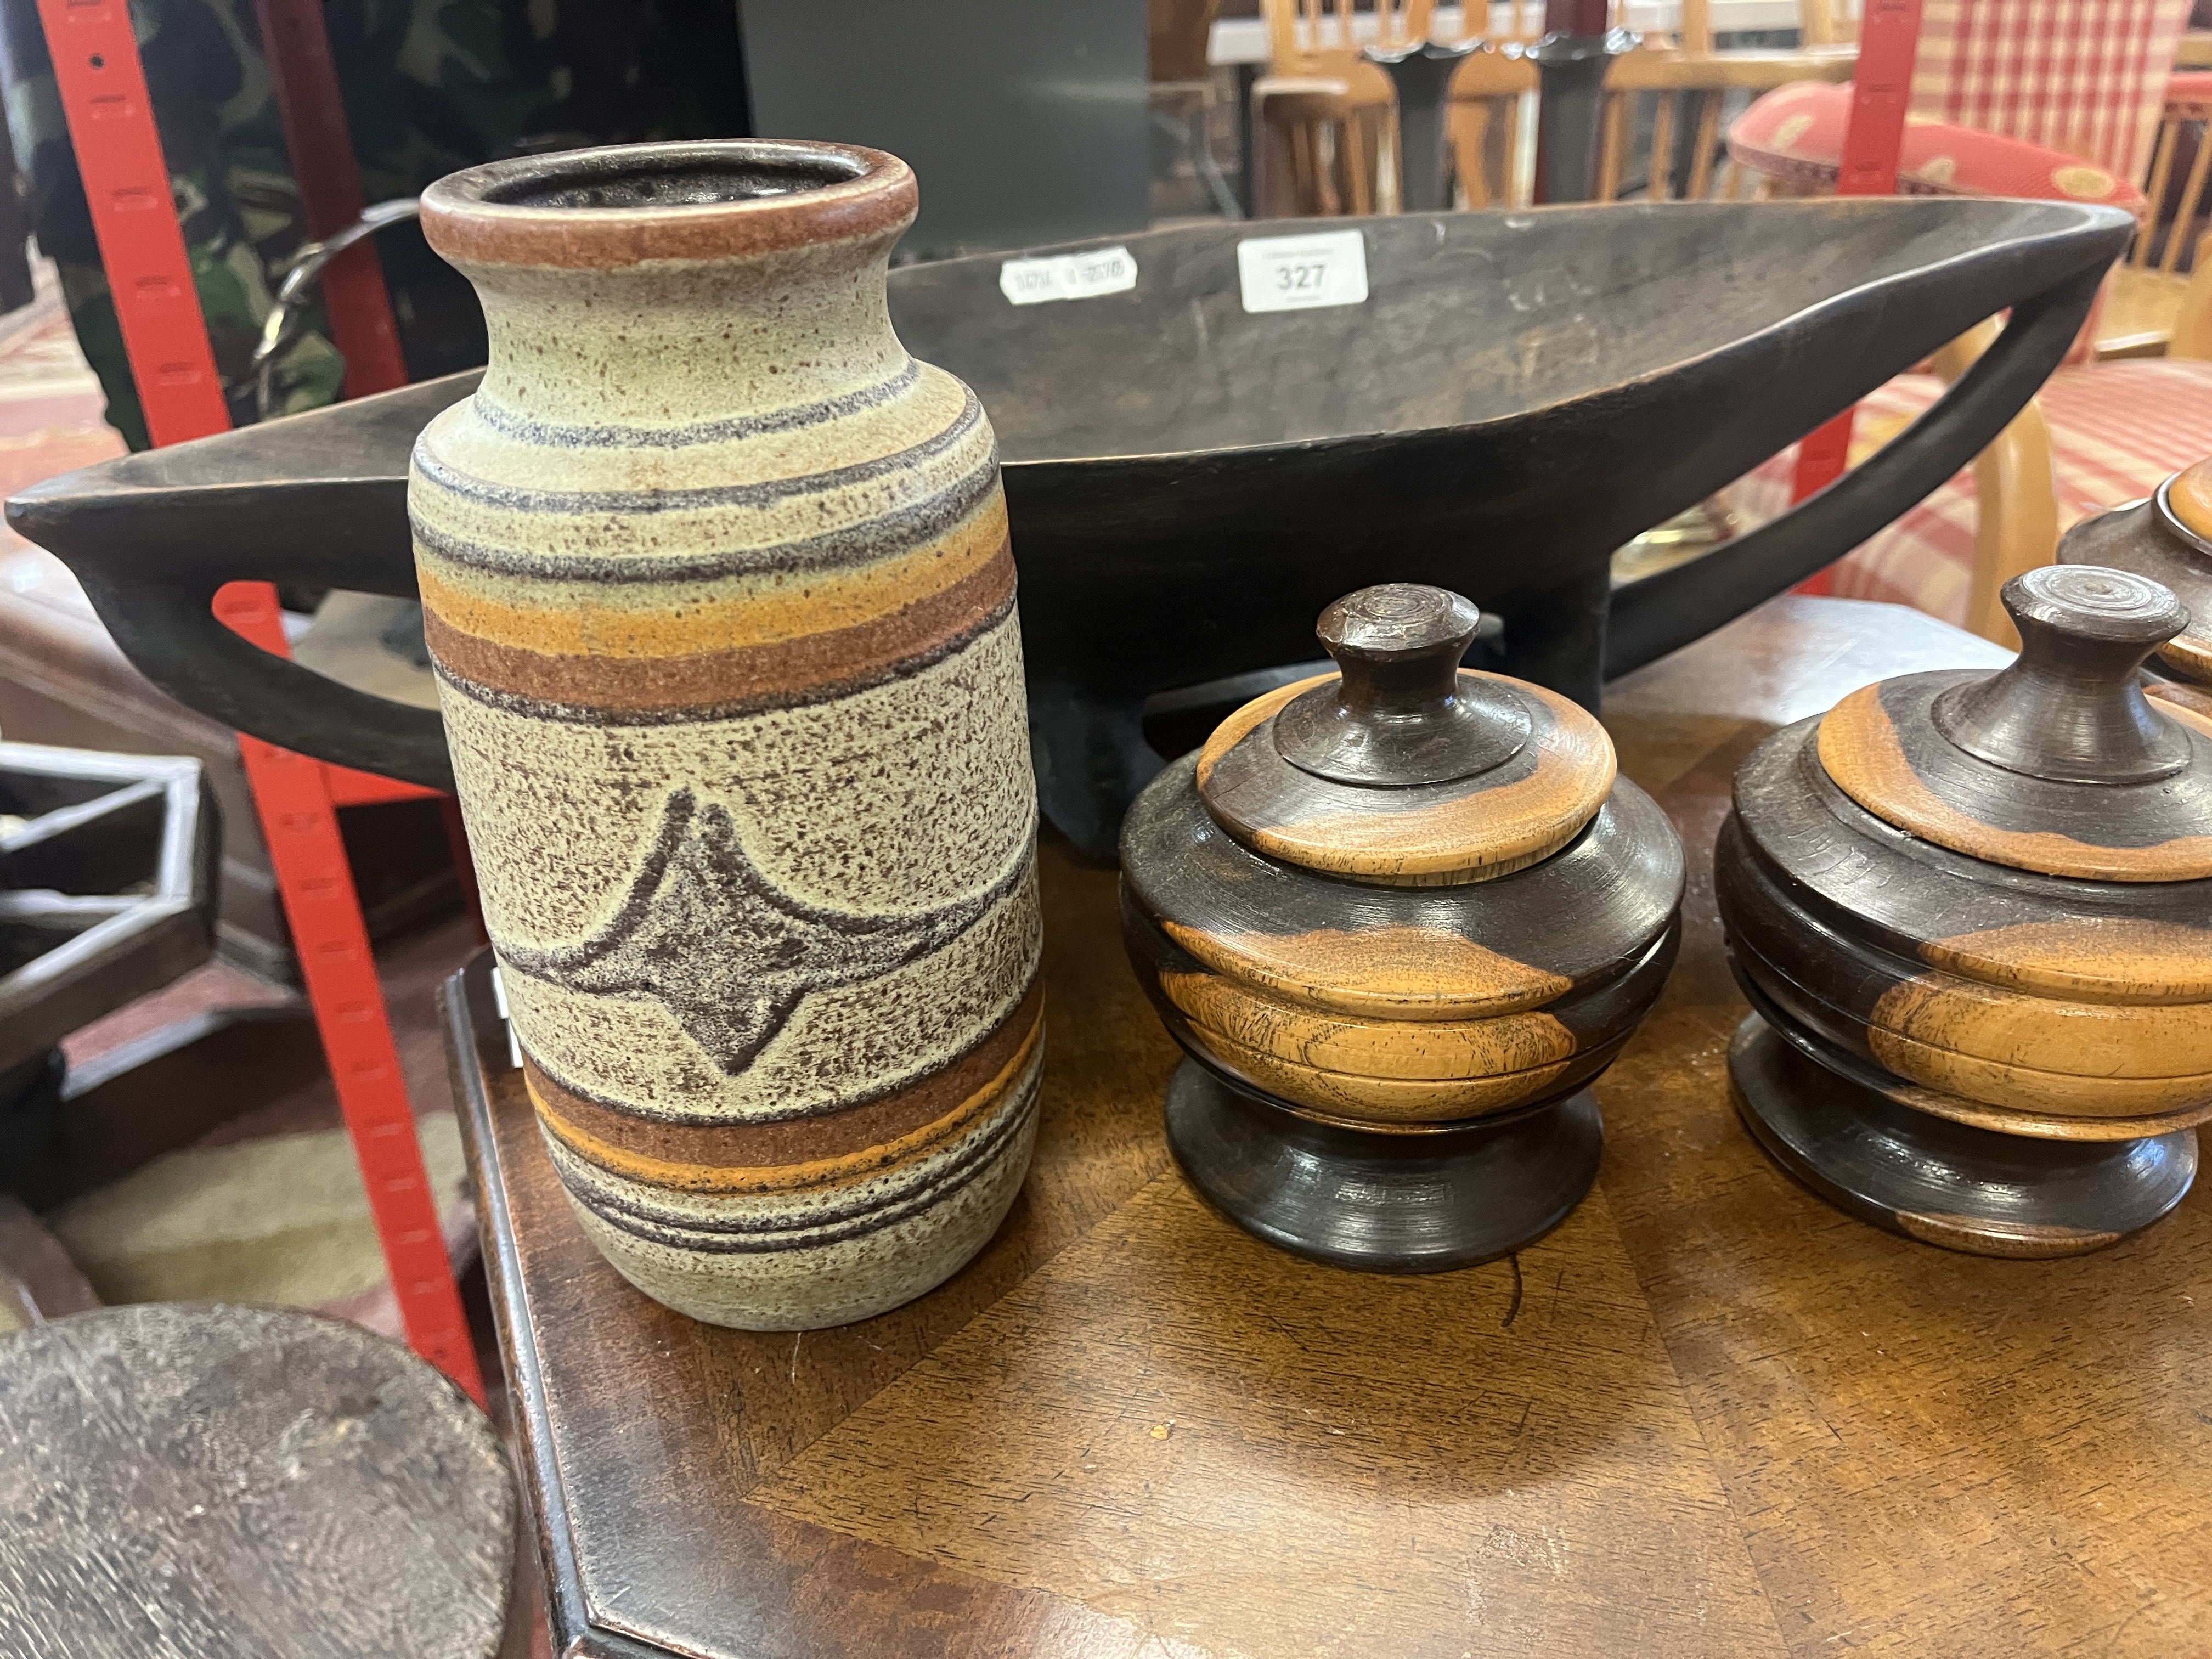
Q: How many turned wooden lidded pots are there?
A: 3